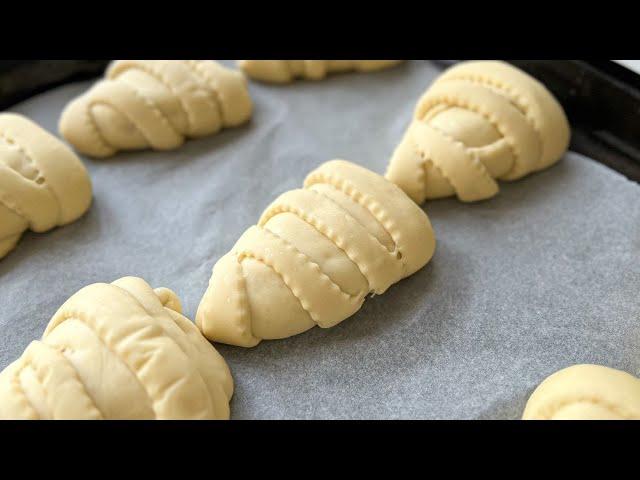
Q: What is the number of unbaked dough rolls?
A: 7